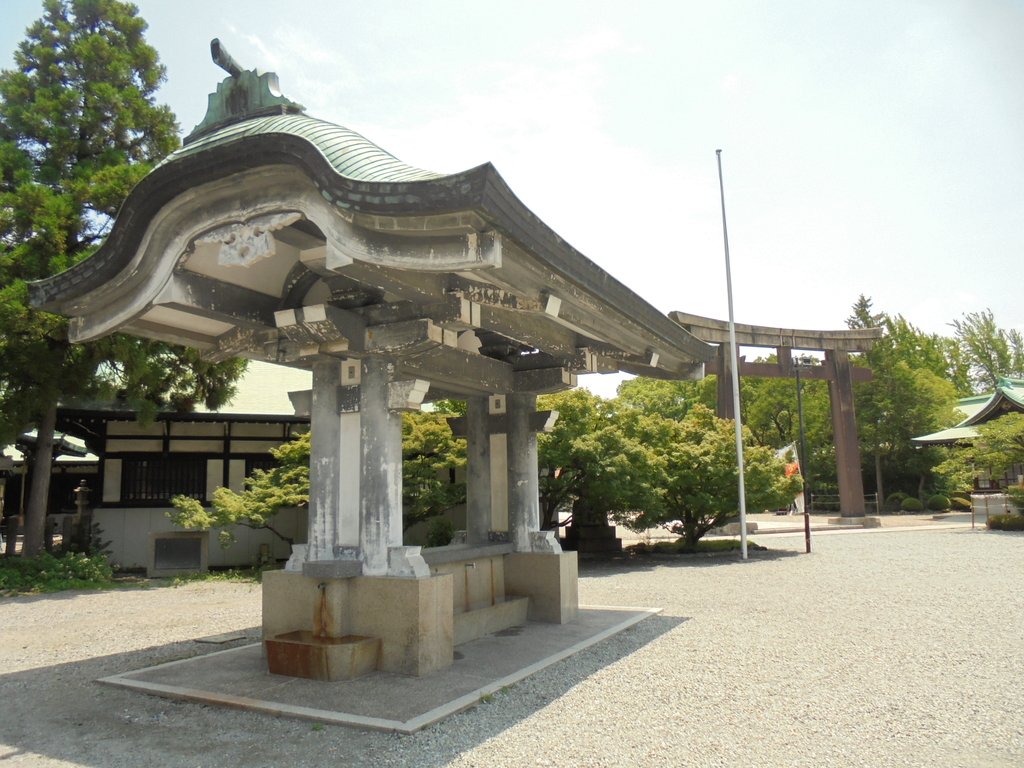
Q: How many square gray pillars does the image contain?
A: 4